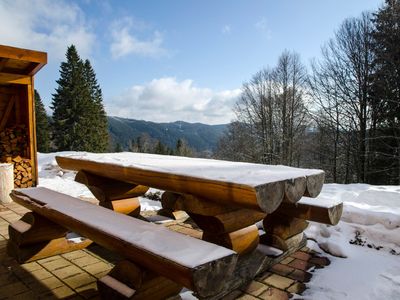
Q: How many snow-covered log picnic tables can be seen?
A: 1